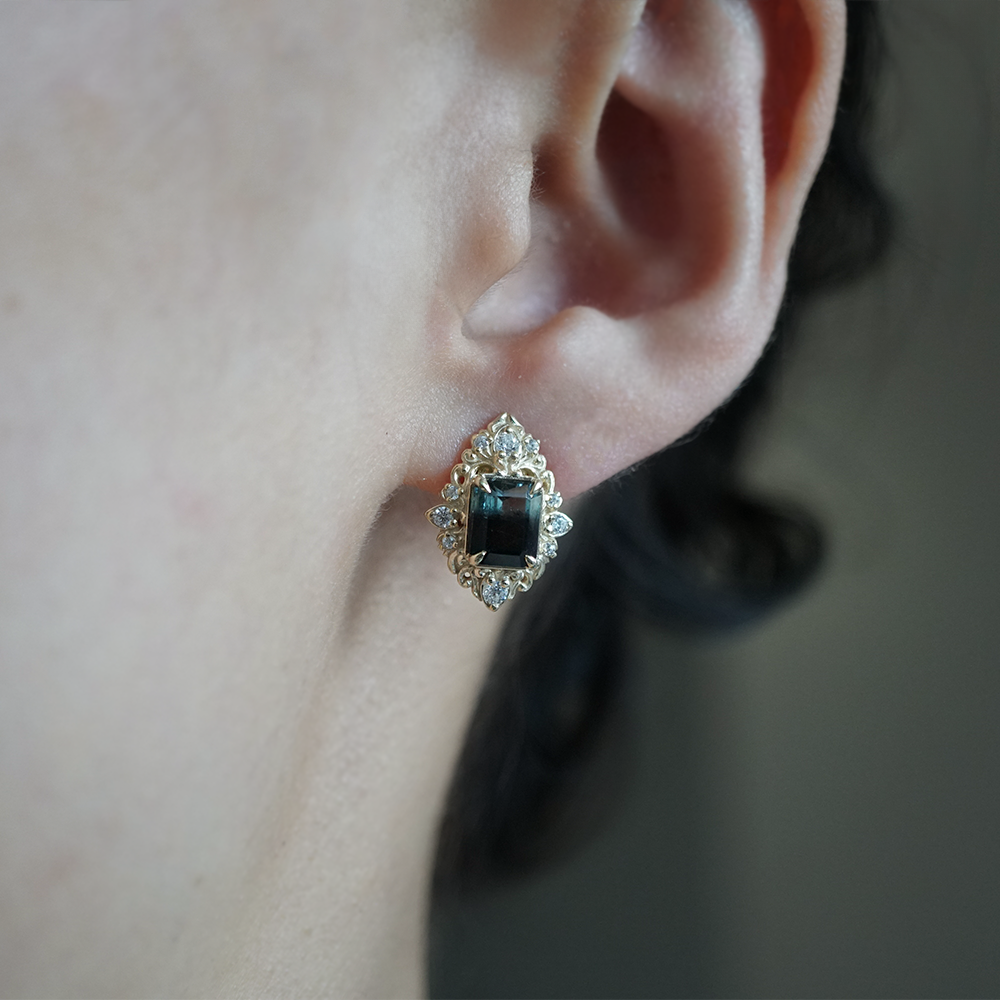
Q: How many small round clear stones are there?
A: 10